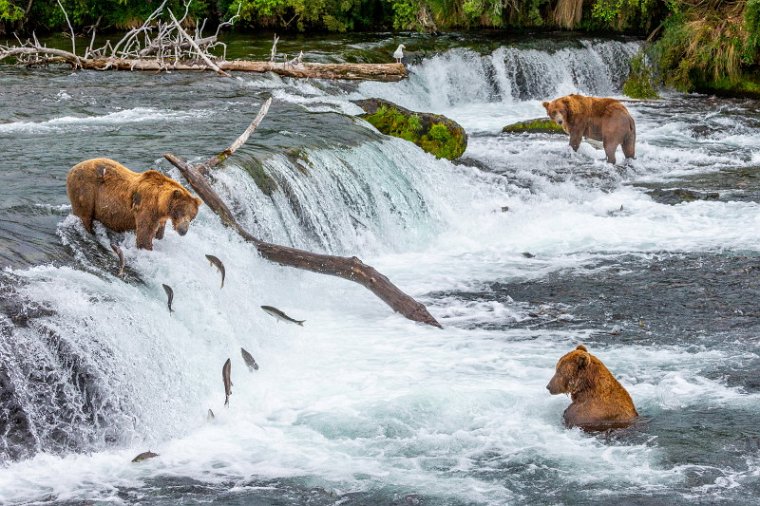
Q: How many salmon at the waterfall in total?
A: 8